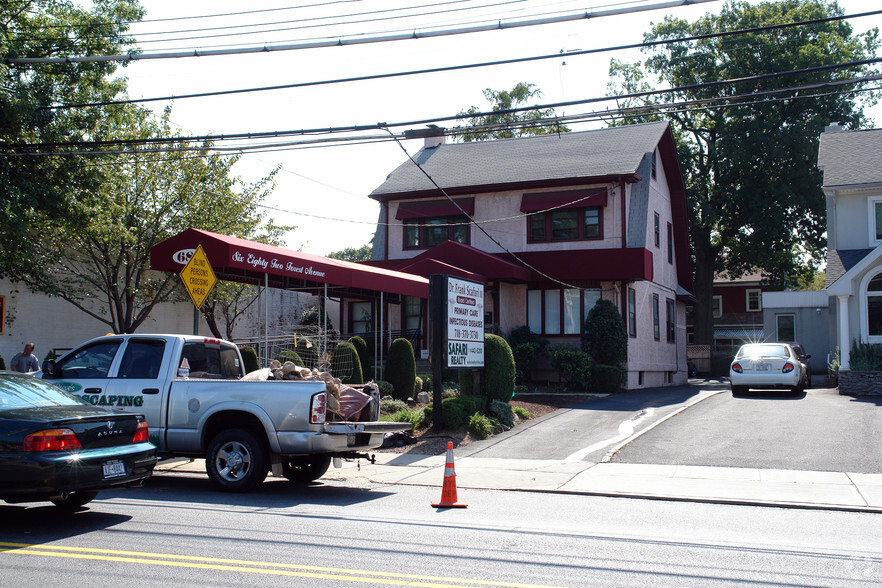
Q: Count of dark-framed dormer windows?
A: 2